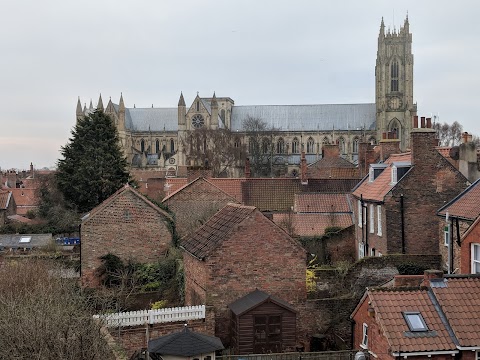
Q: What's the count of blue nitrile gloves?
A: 0